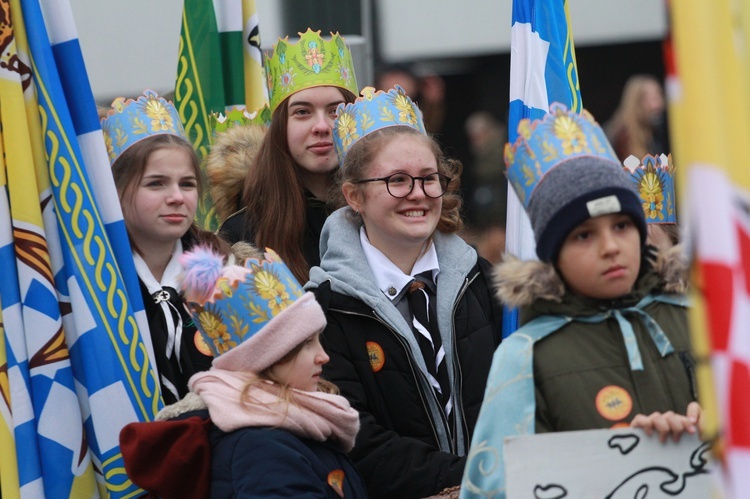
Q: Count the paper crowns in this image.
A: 7